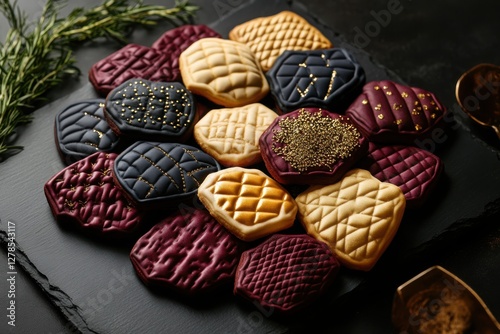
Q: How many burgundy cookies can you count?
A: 8